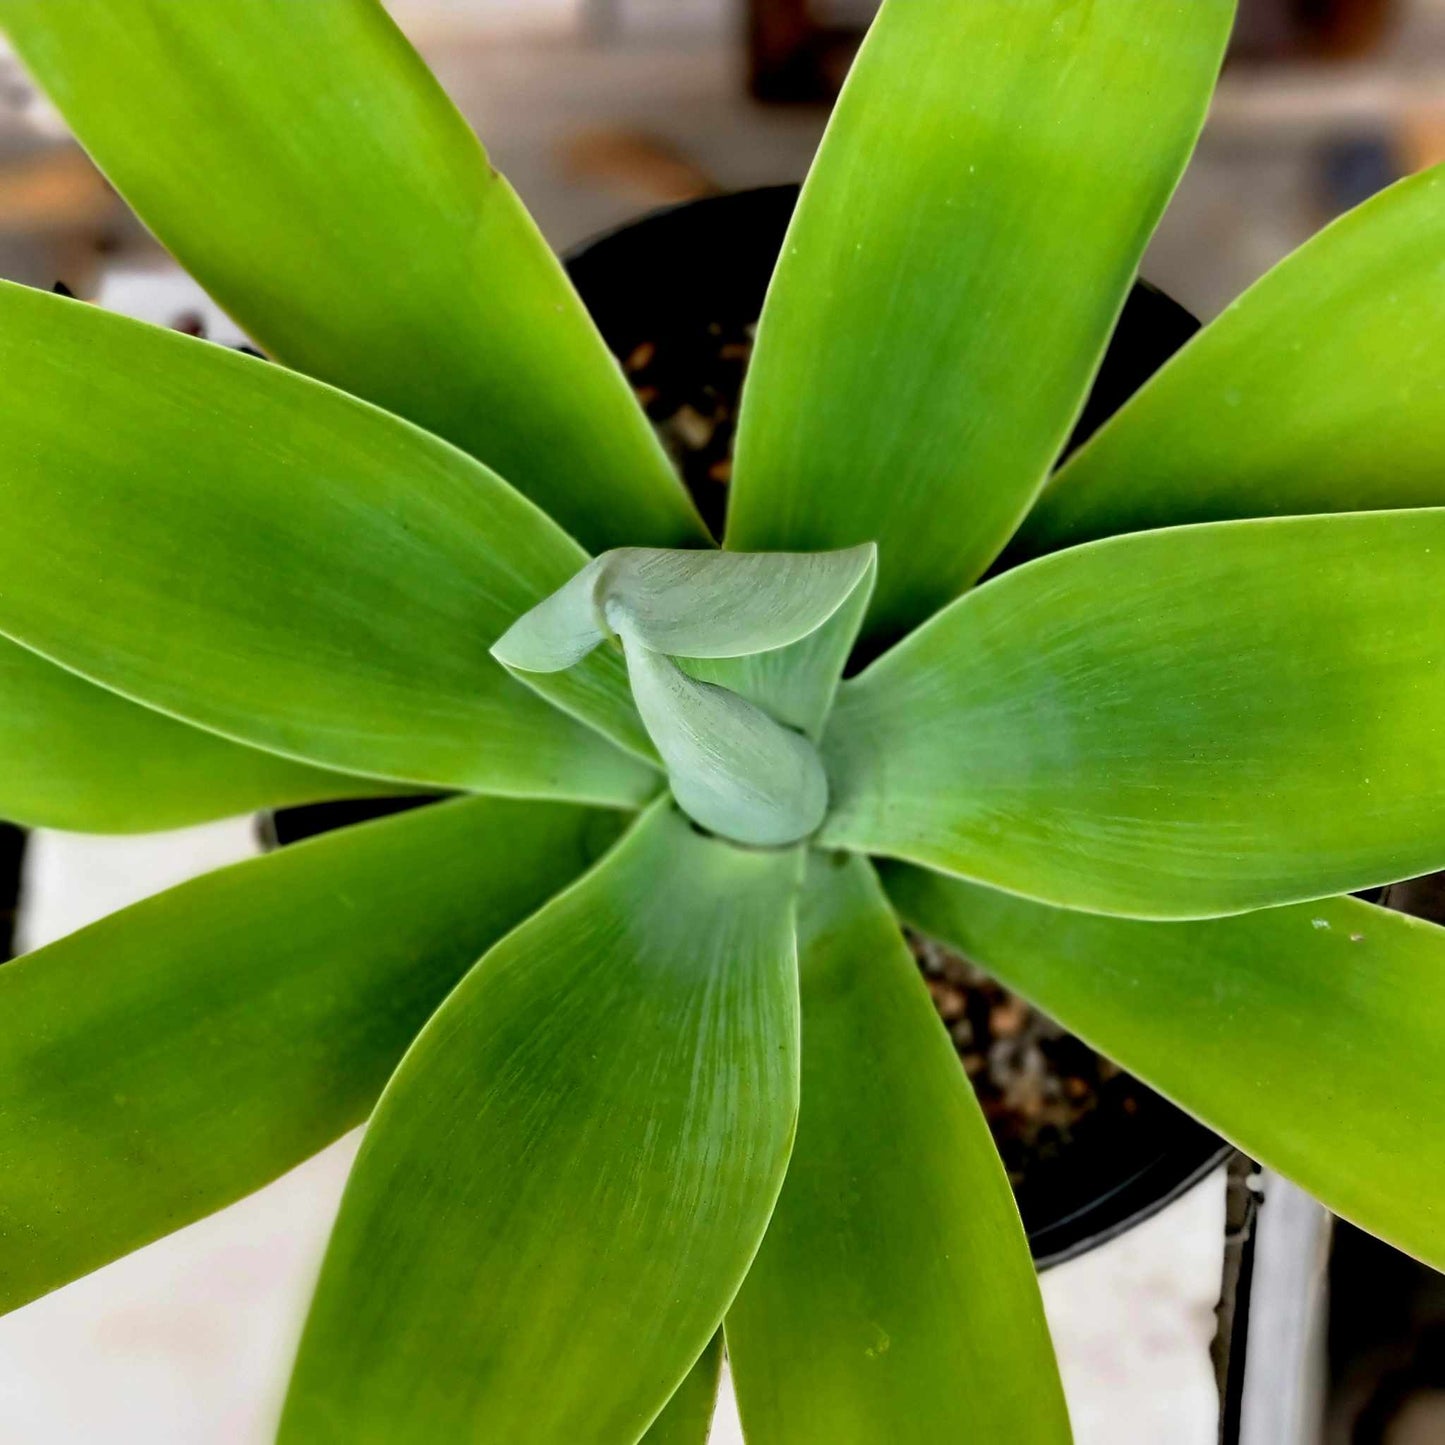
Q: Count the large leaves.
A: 10